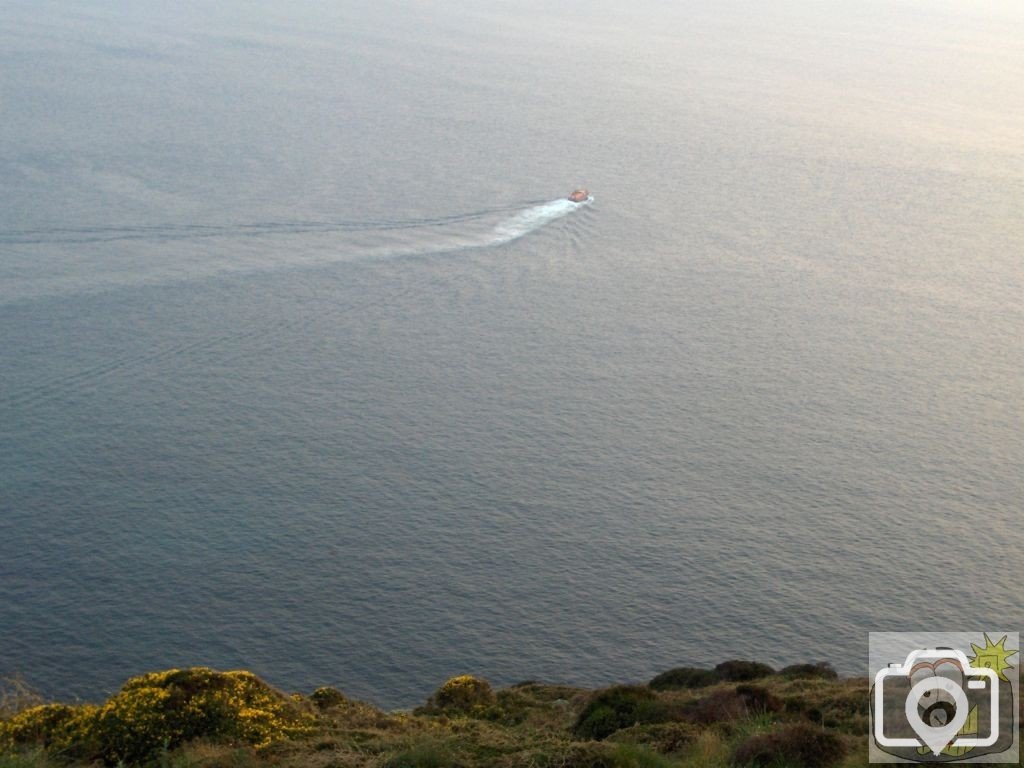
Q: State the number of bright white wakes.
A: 1